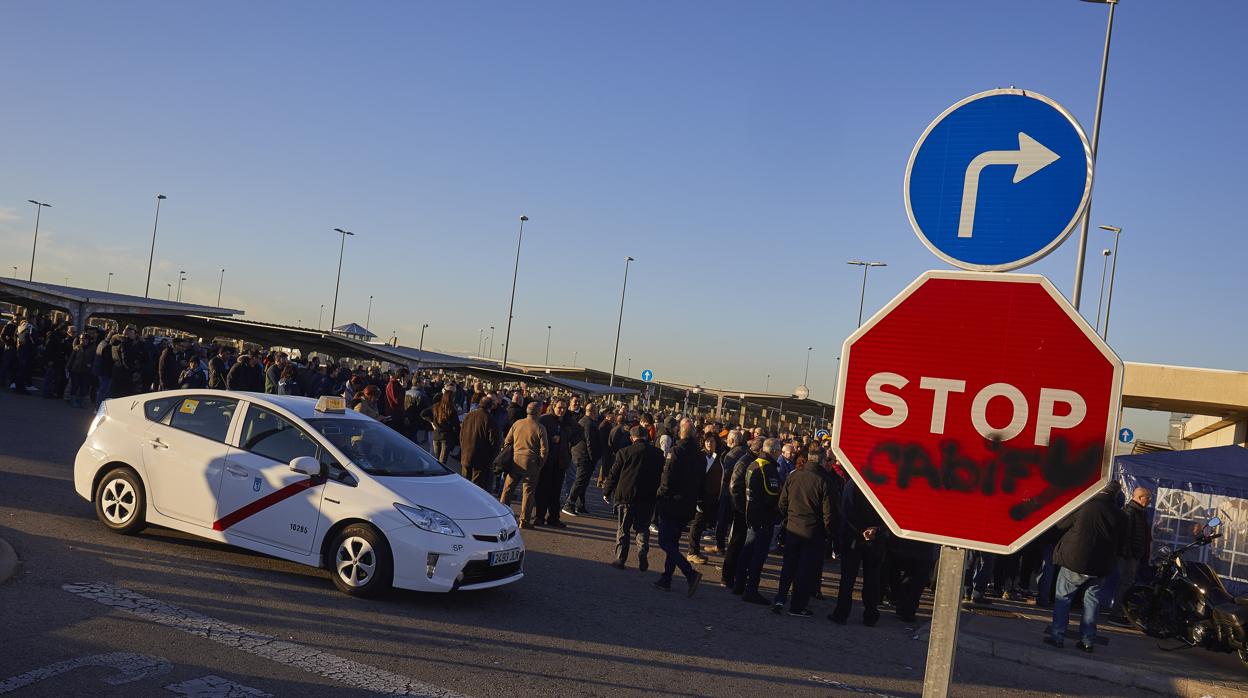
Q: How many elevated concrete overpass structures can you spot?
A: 1